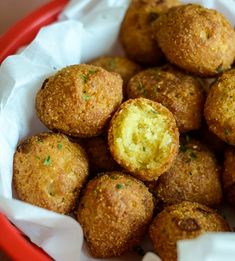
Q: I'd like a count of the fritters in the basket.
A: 13